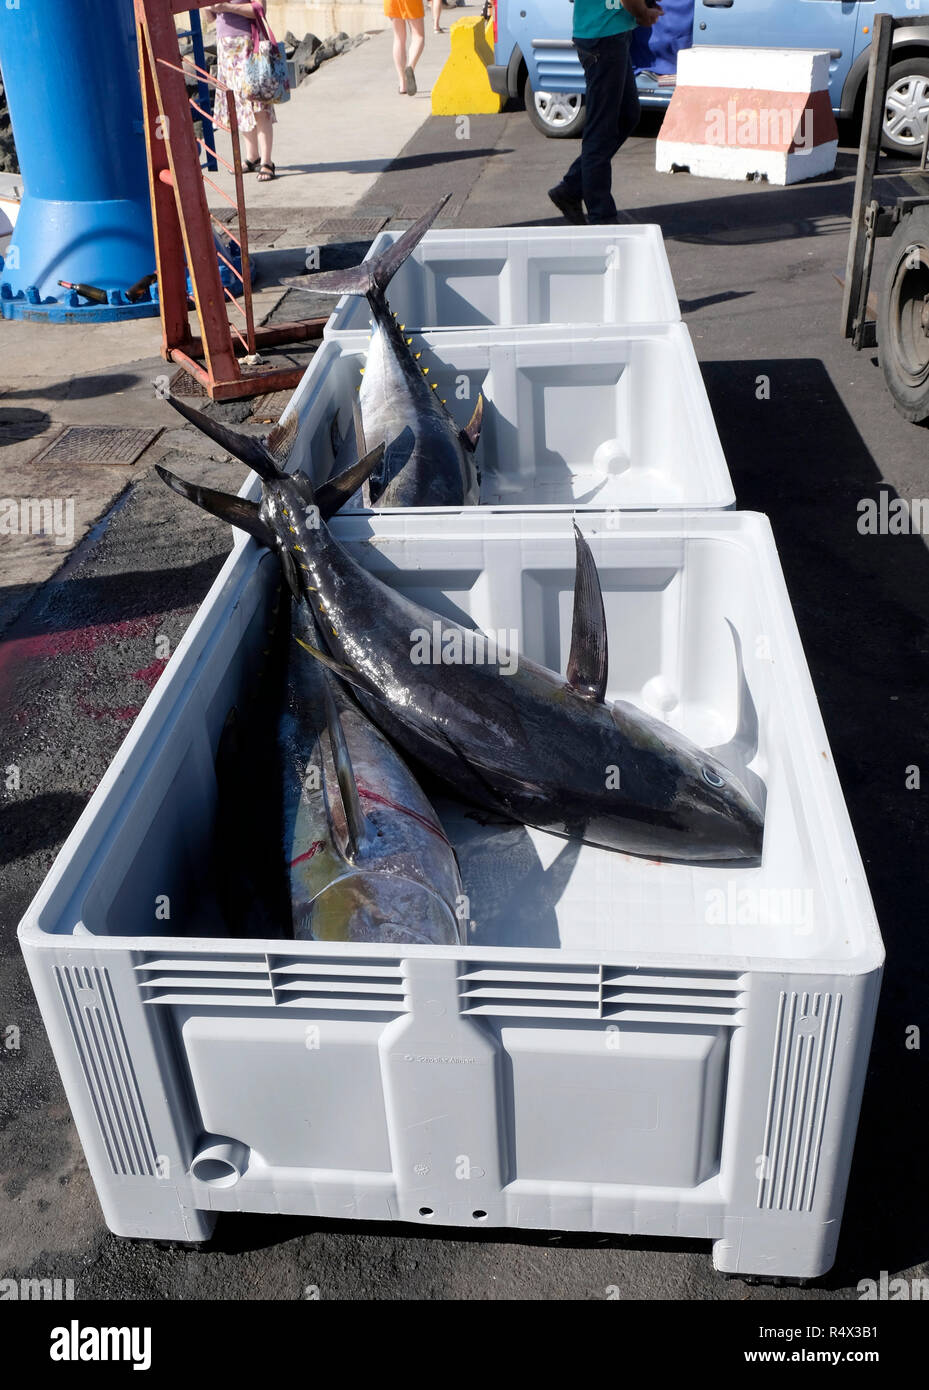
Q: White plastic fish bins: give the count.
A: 3